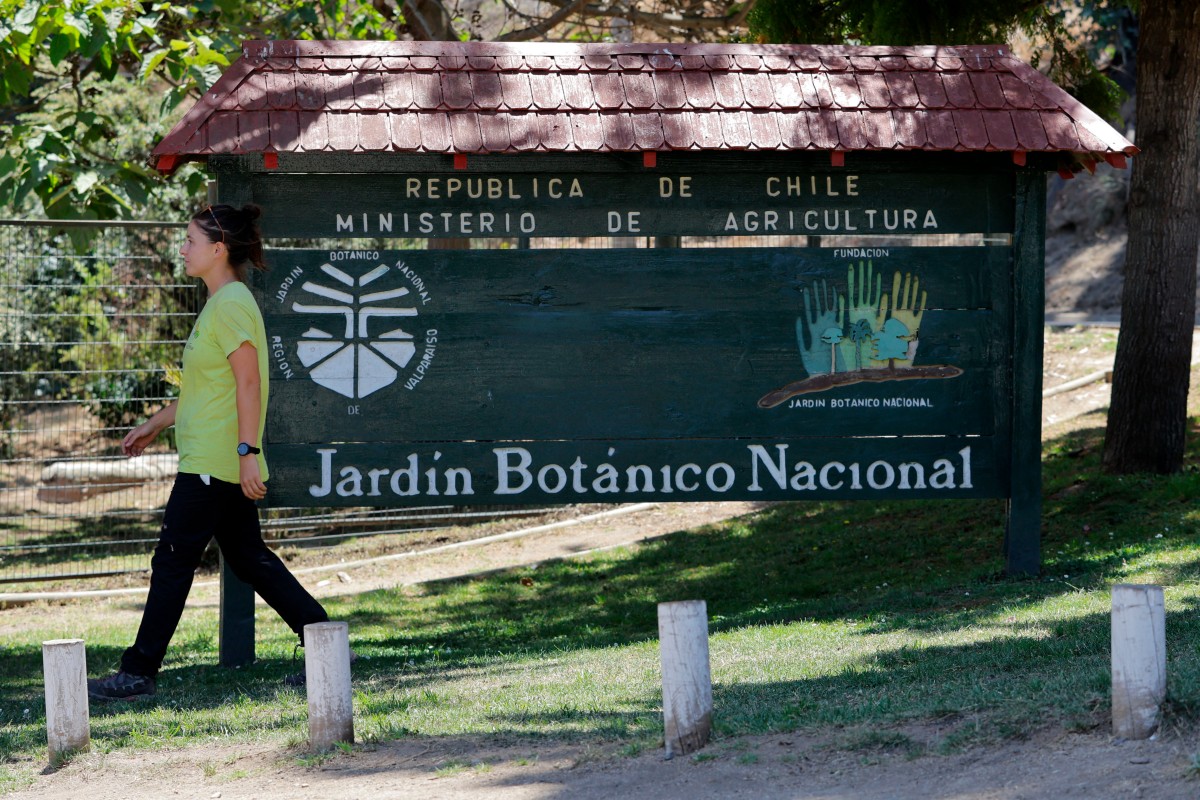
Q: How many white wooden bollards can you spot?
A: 4